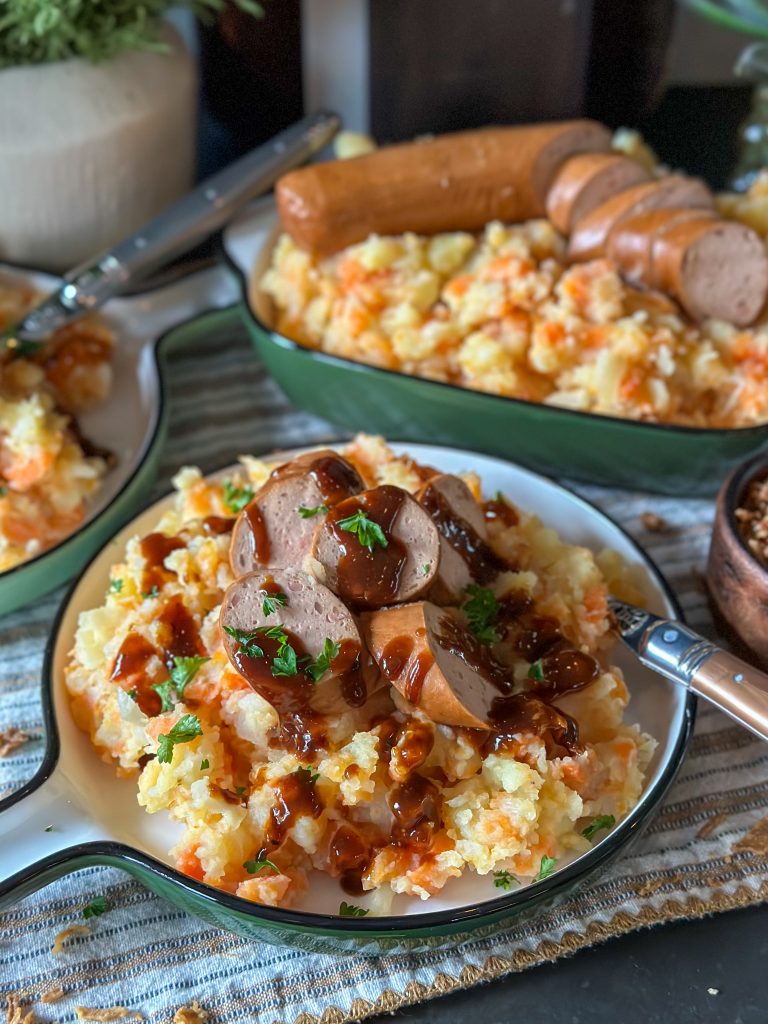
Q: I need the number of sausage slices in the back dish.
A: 4